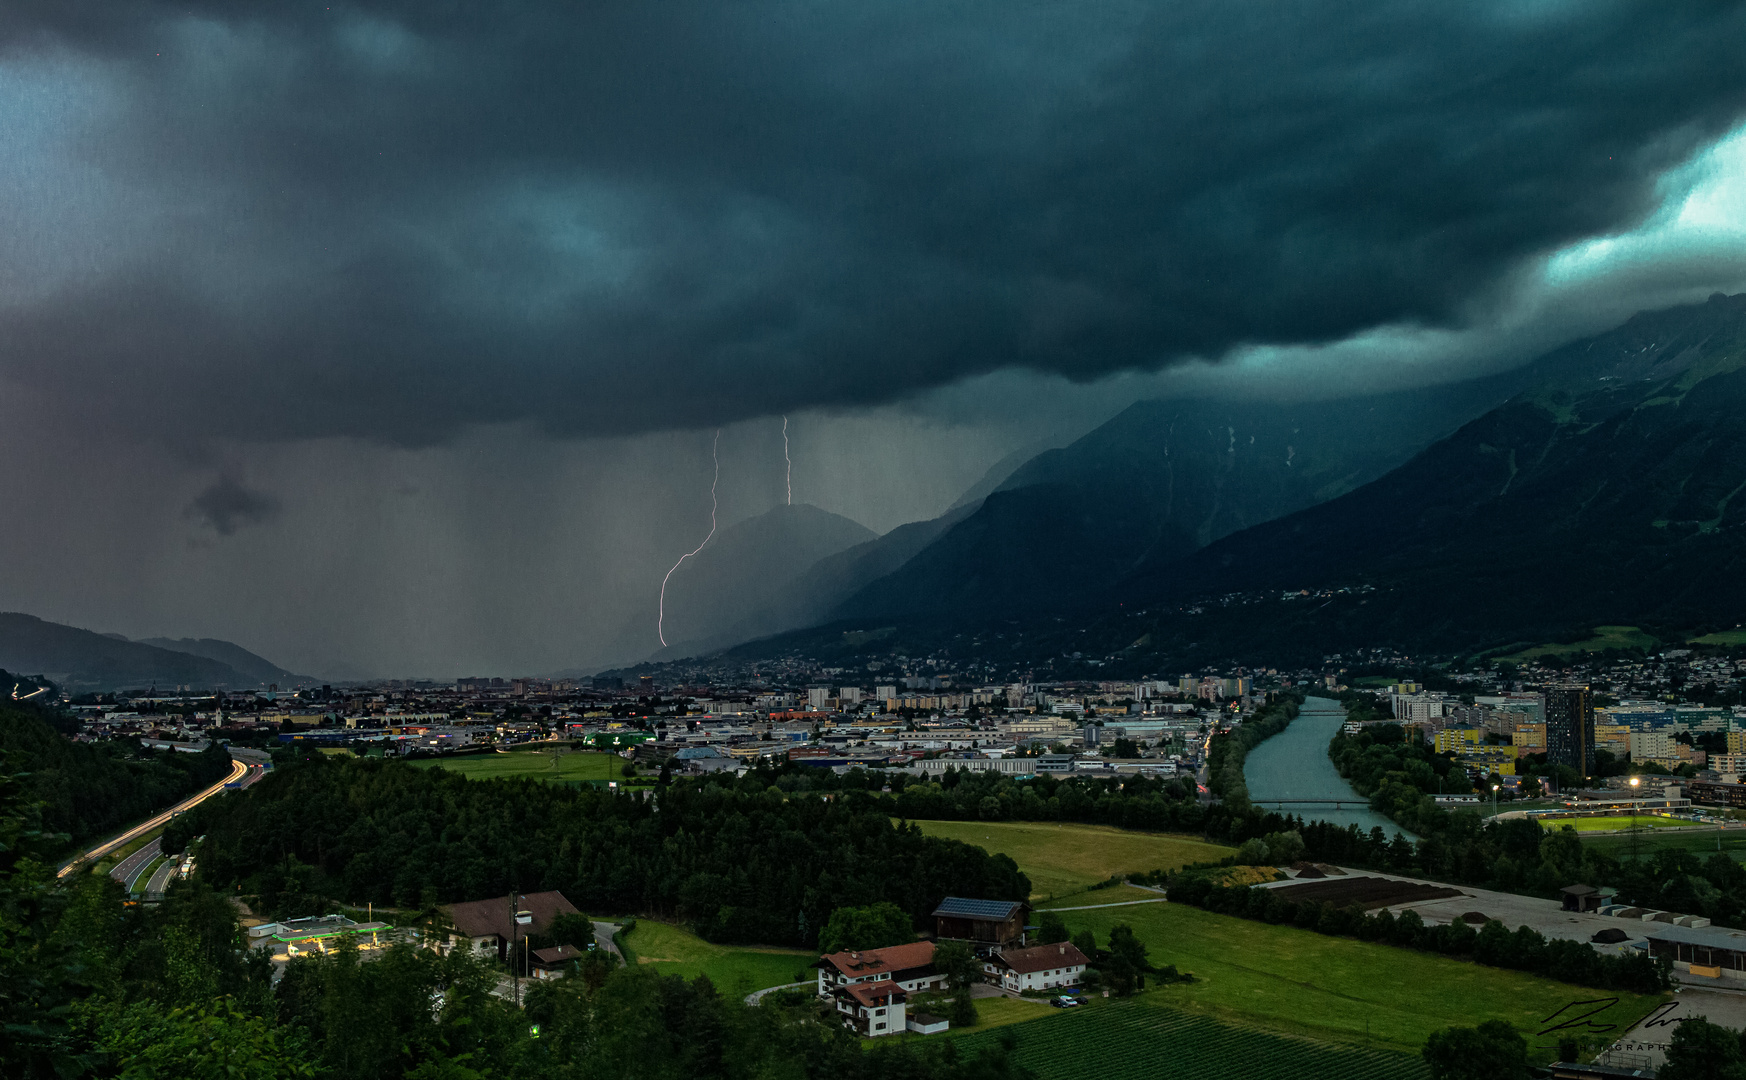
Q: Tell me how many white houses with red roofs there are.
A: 3